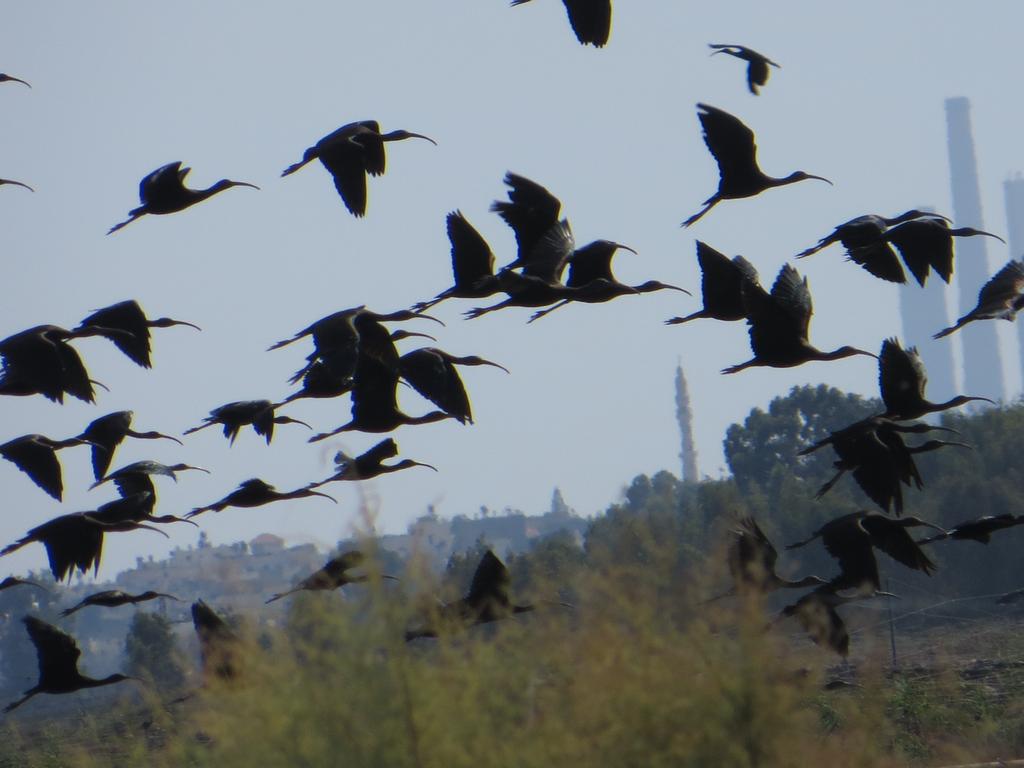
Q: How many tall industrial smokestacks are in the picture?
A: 3